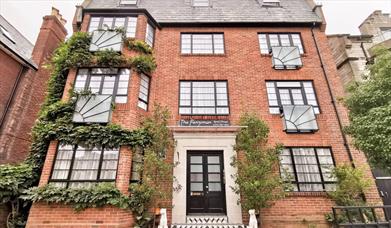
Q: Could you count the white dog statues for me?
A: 2